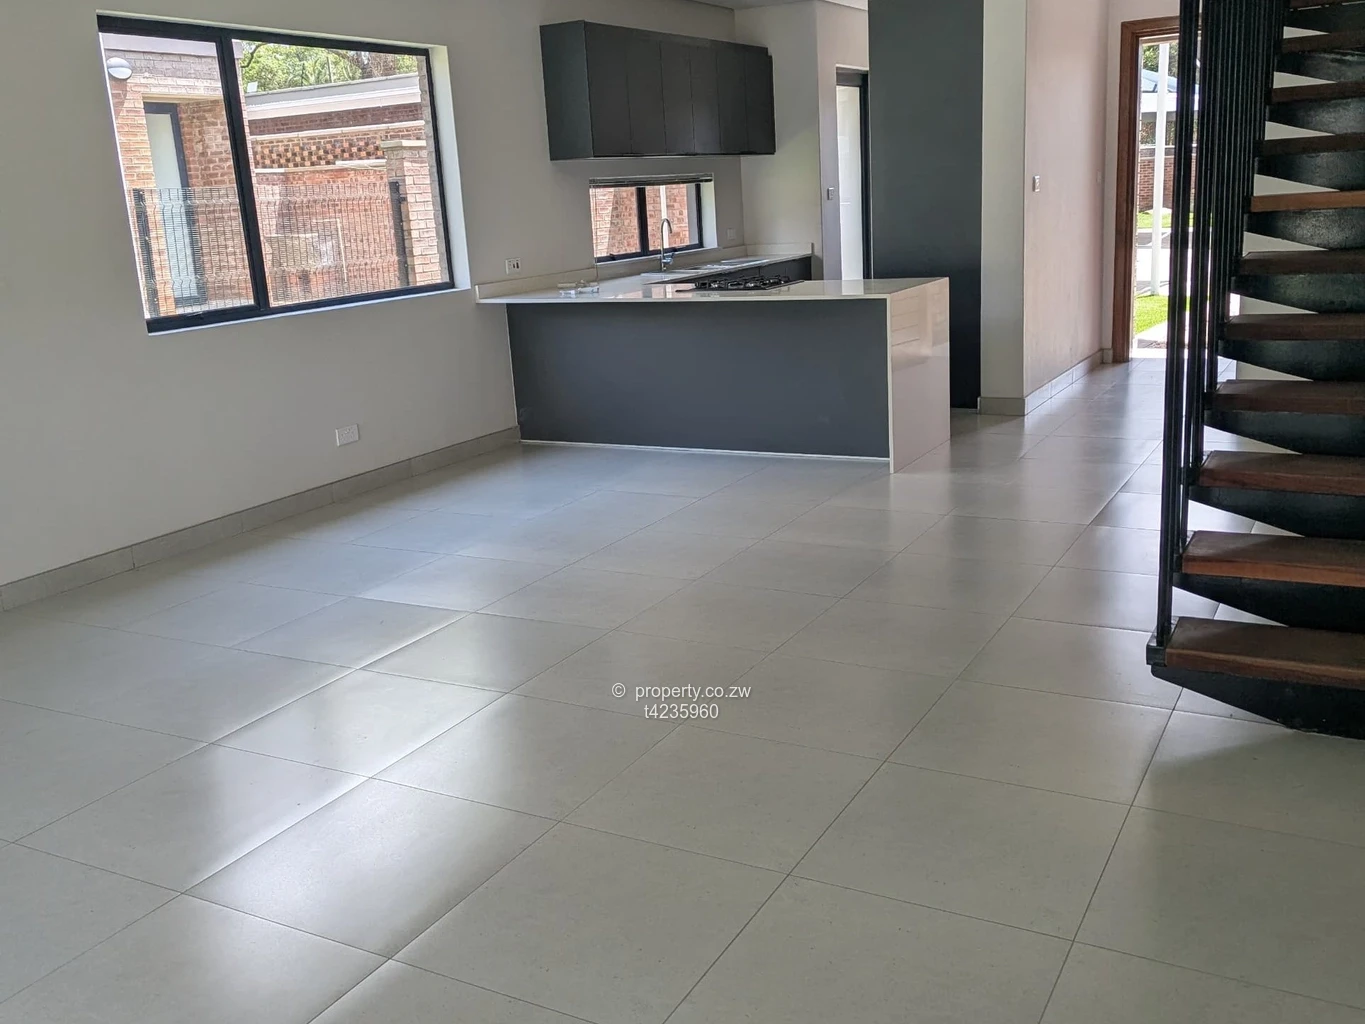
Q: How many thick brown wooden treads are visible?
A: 11